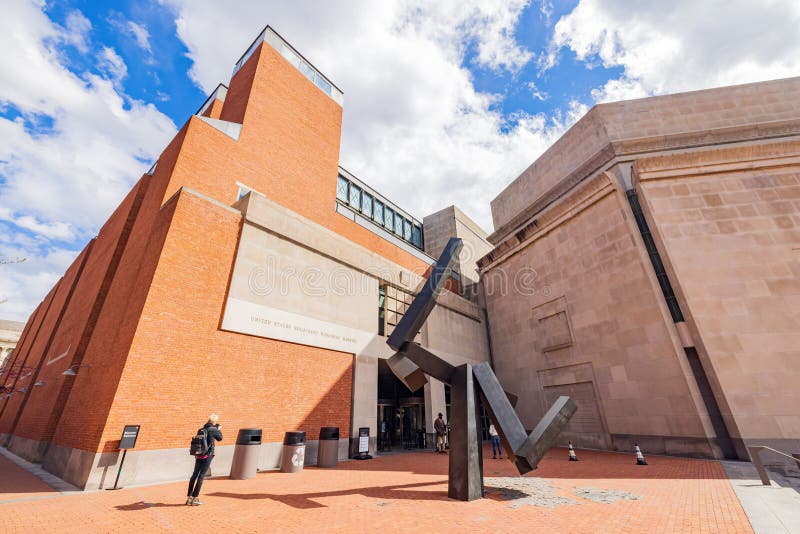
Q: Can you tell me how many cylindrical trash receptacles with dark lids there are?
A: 3